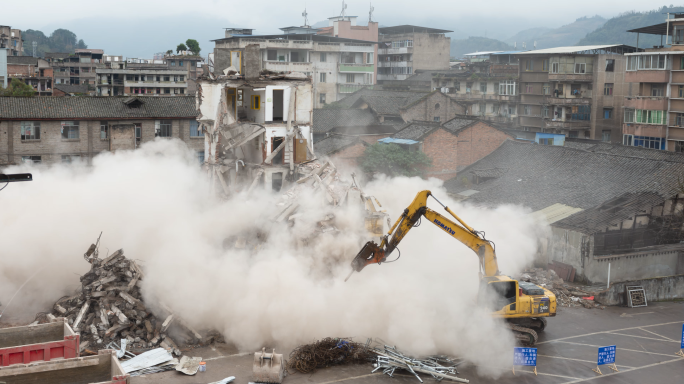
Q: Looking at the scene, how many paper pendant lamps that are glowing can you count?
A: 0